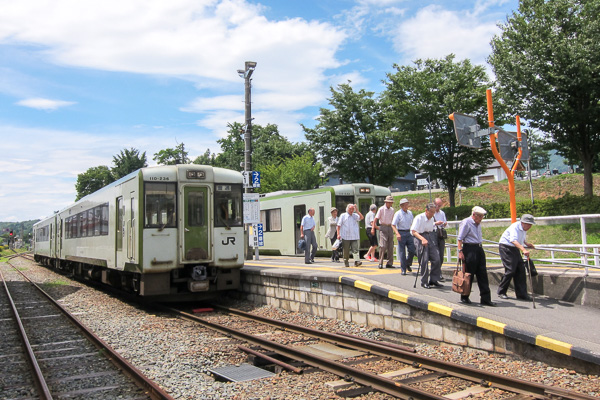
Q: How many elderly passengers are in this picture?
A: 10